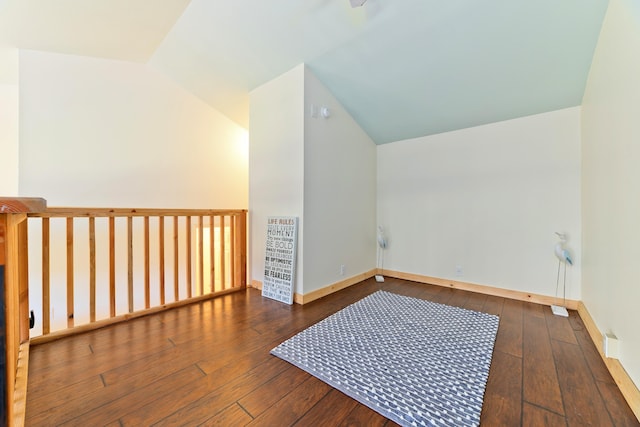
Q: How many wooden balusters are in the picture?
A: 13